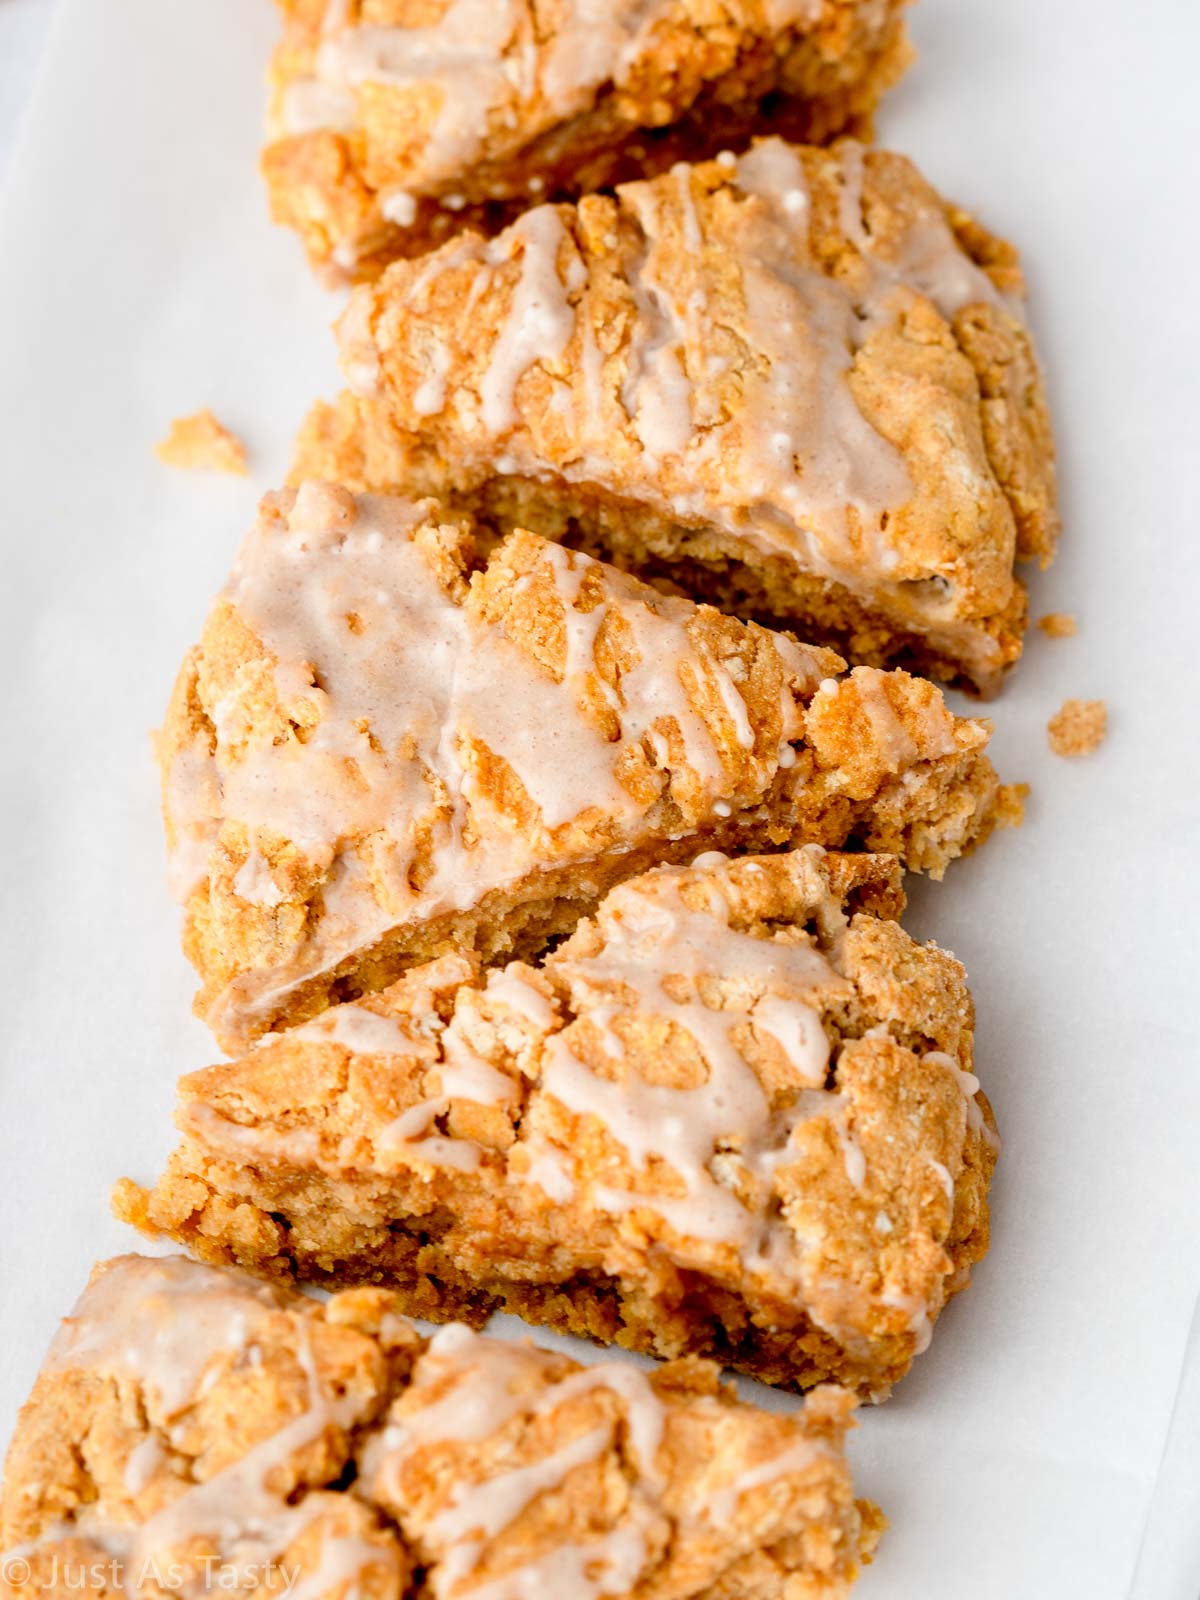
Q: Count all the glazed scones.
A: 5